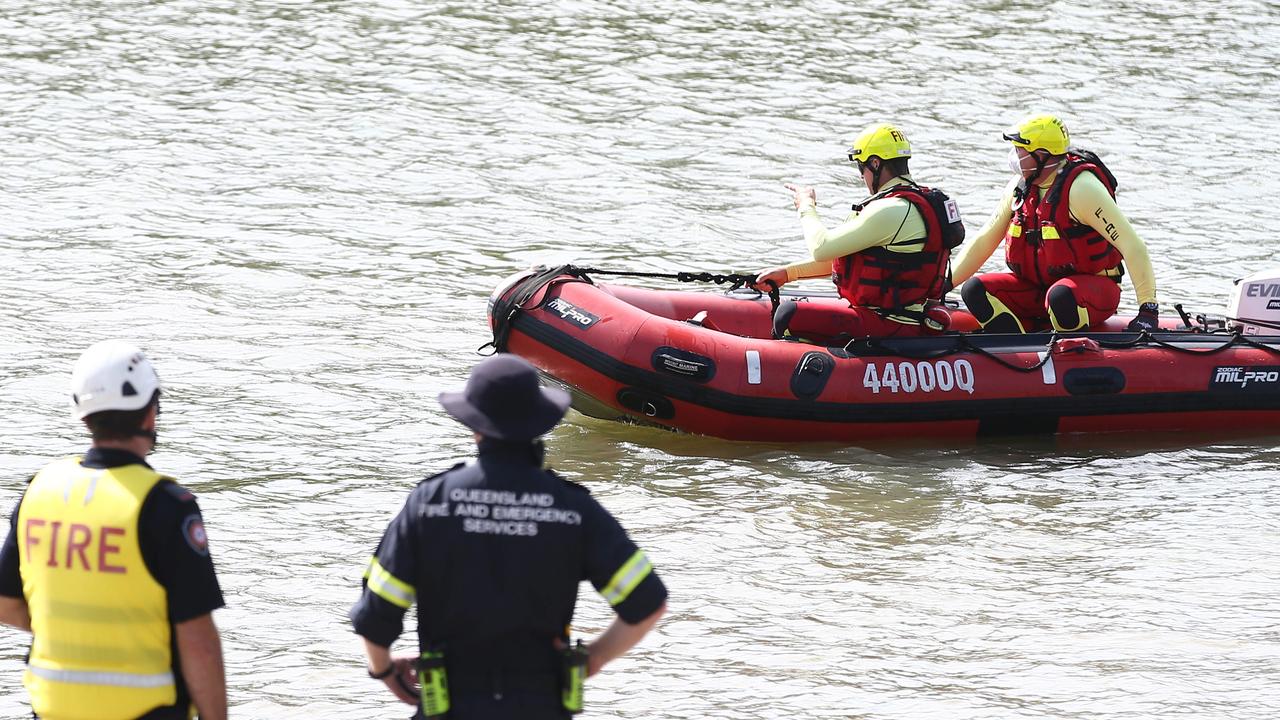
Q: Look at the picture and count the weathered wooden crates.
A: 0